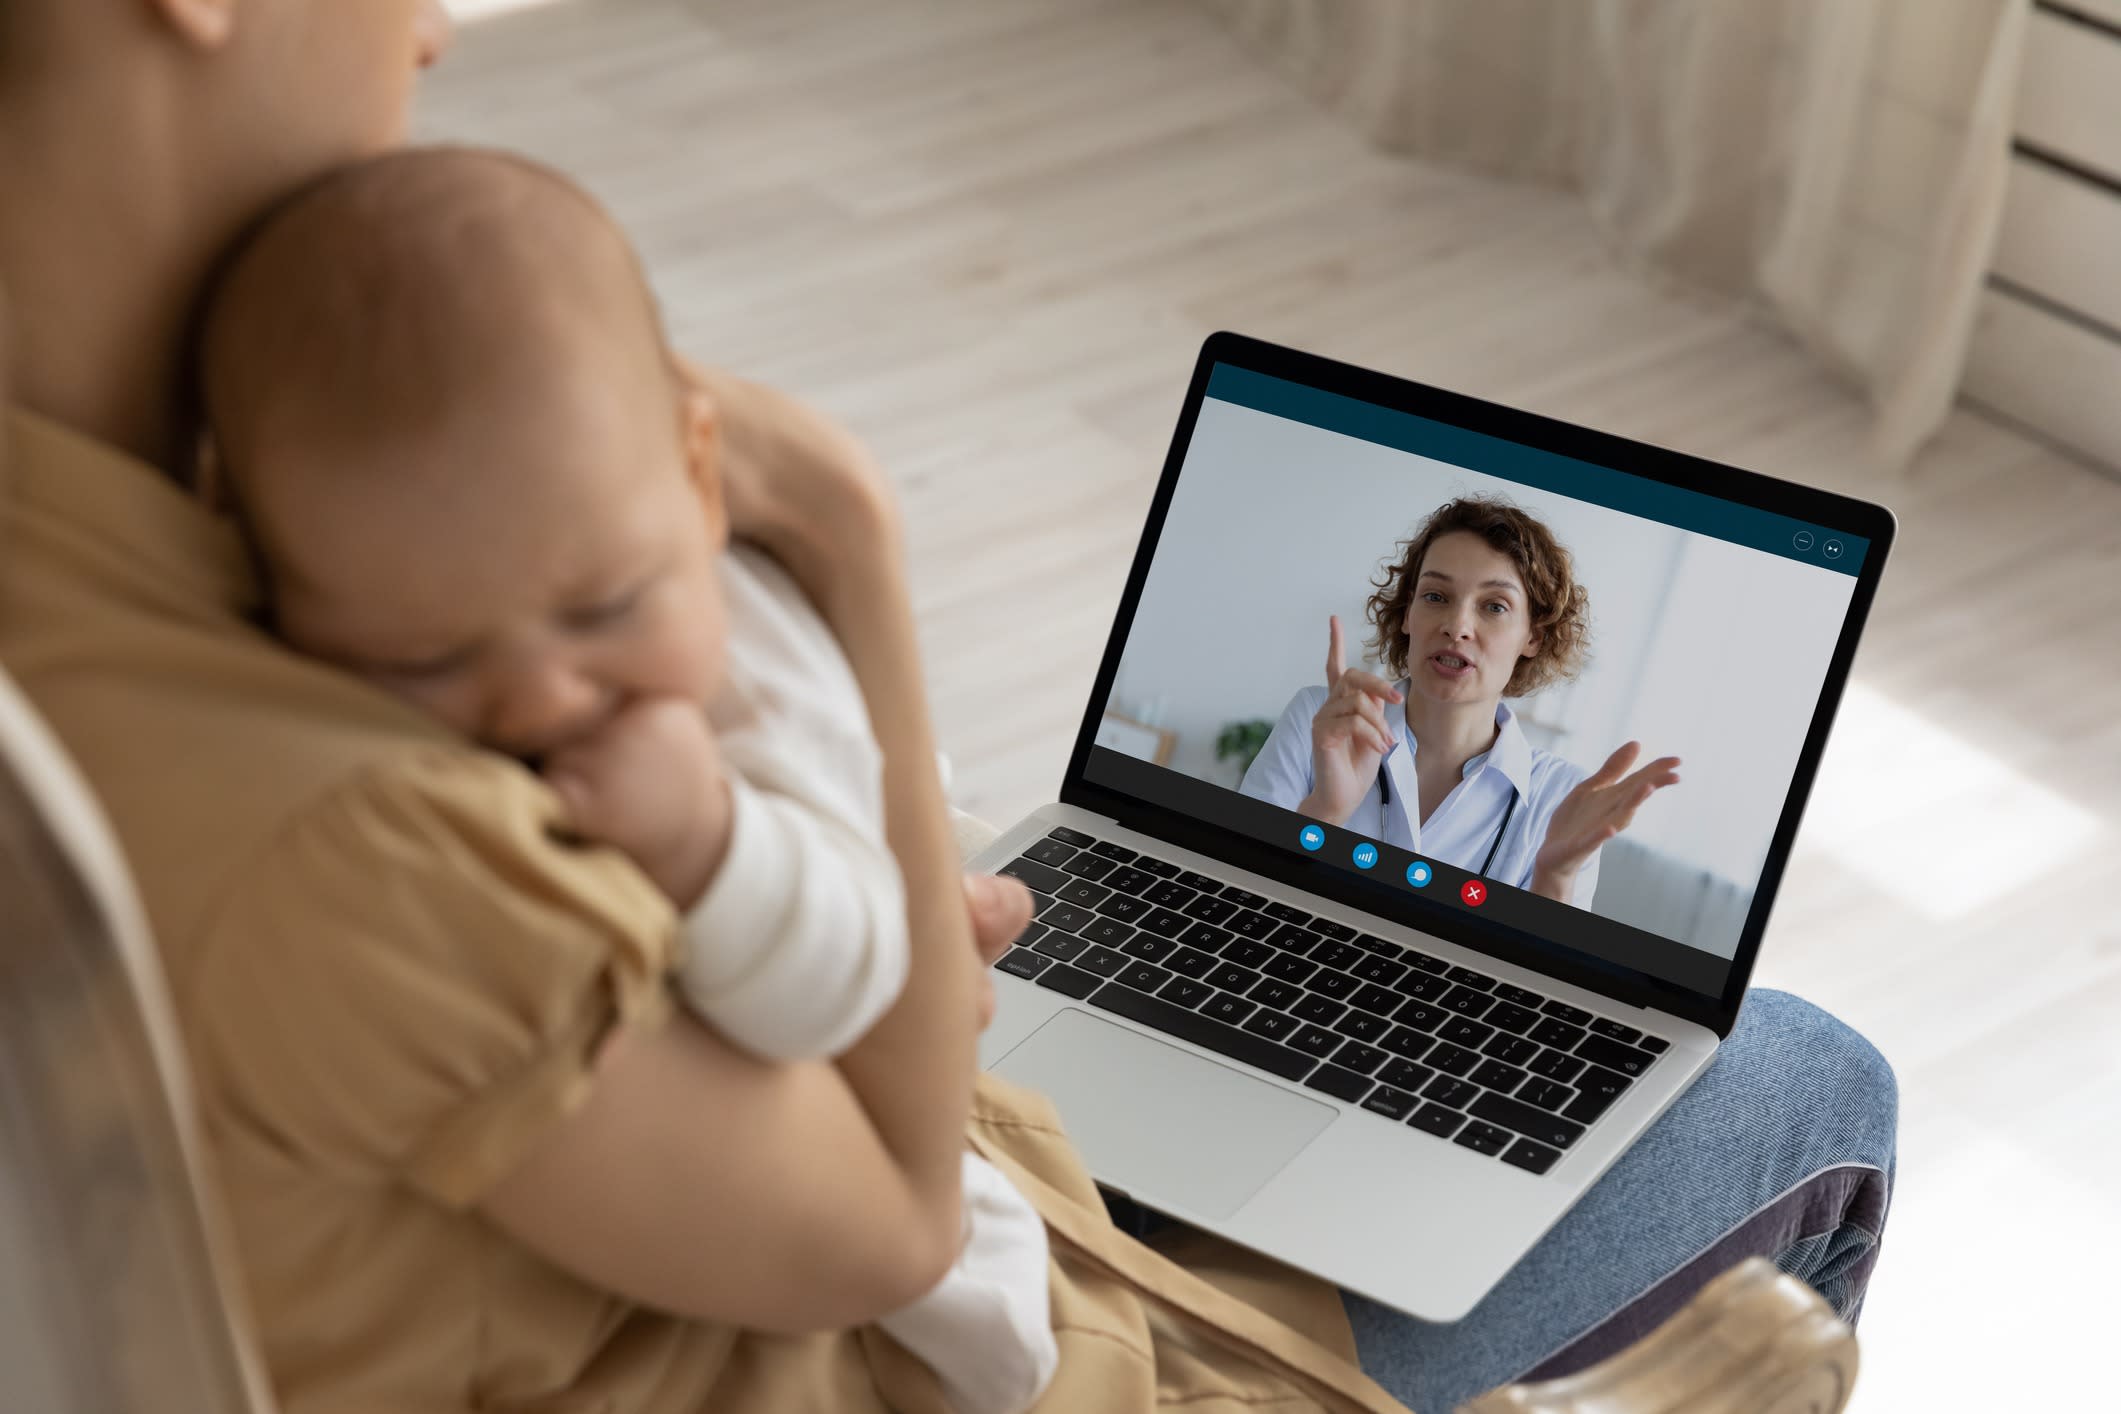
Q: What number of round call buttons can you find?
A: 4